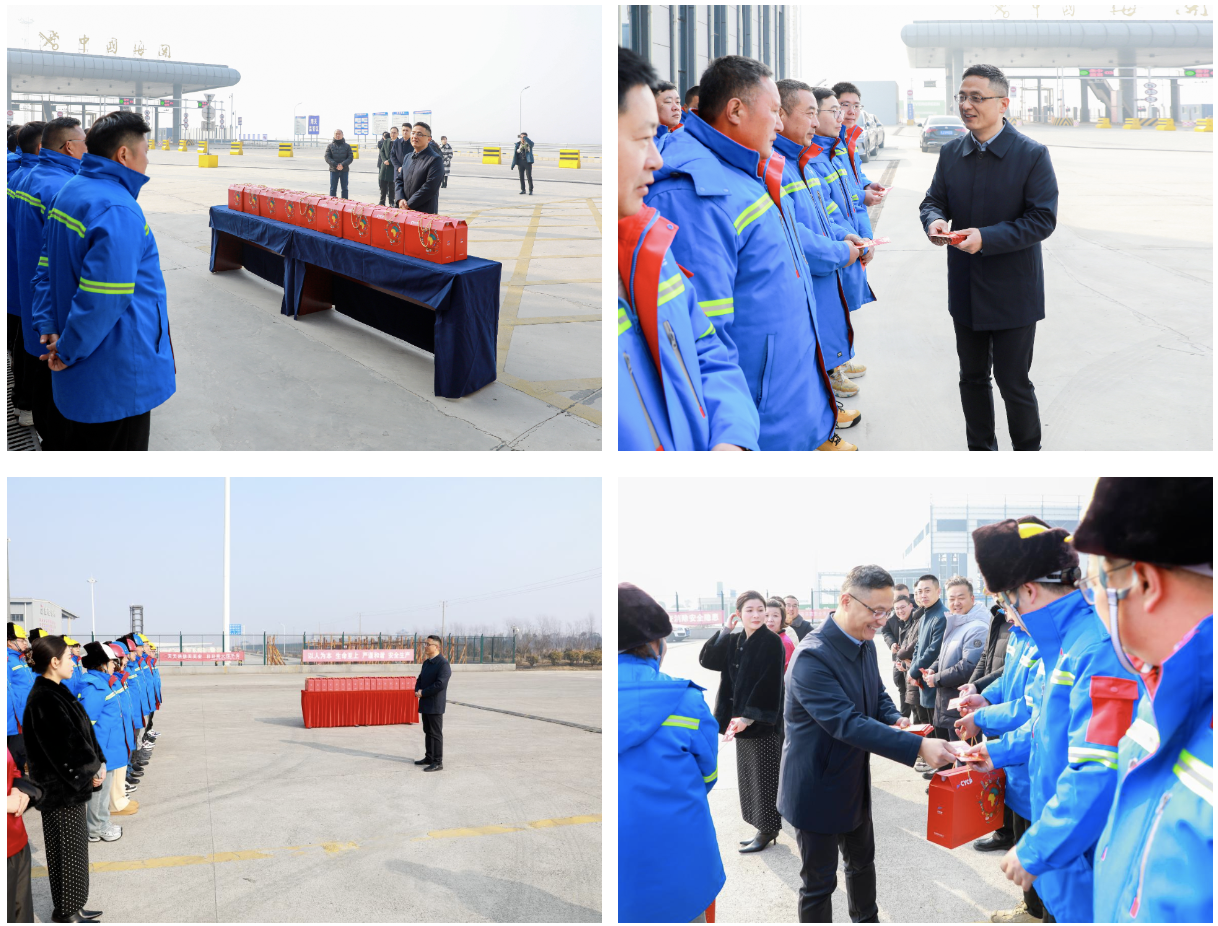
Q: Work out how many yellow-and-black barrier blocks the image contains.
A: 13